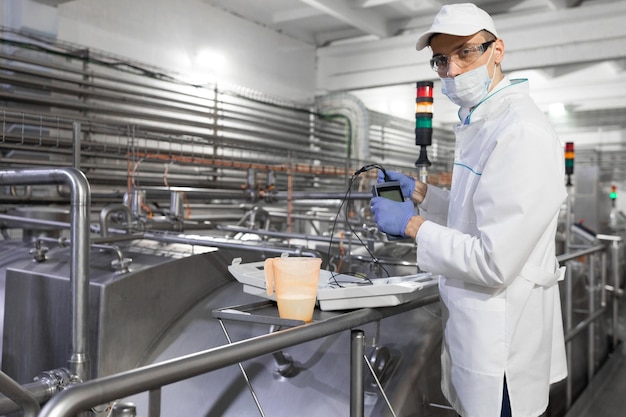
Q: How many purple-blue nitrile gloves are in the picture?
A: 2